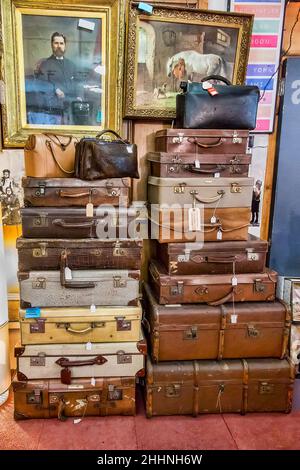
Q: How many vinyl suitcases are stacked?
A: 15